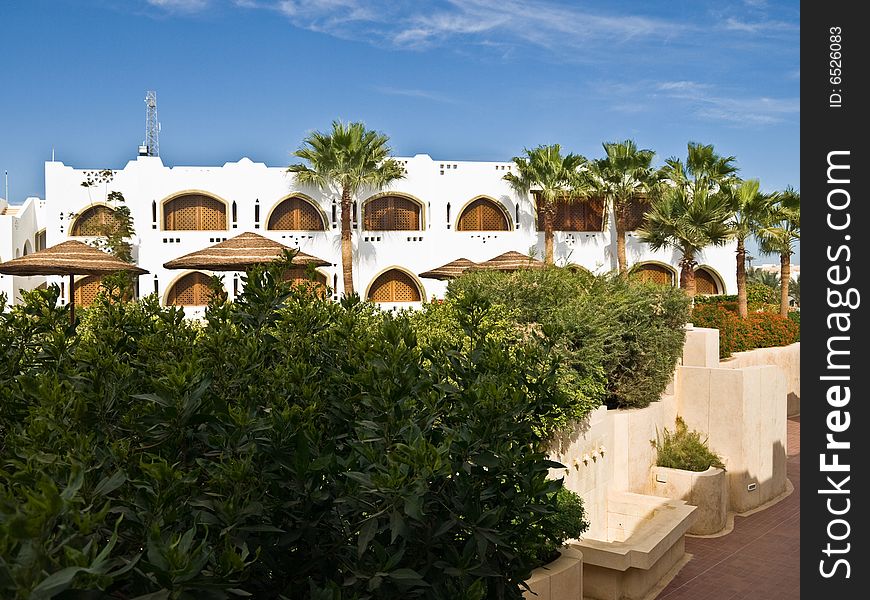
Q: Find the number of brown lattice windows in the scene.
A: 13